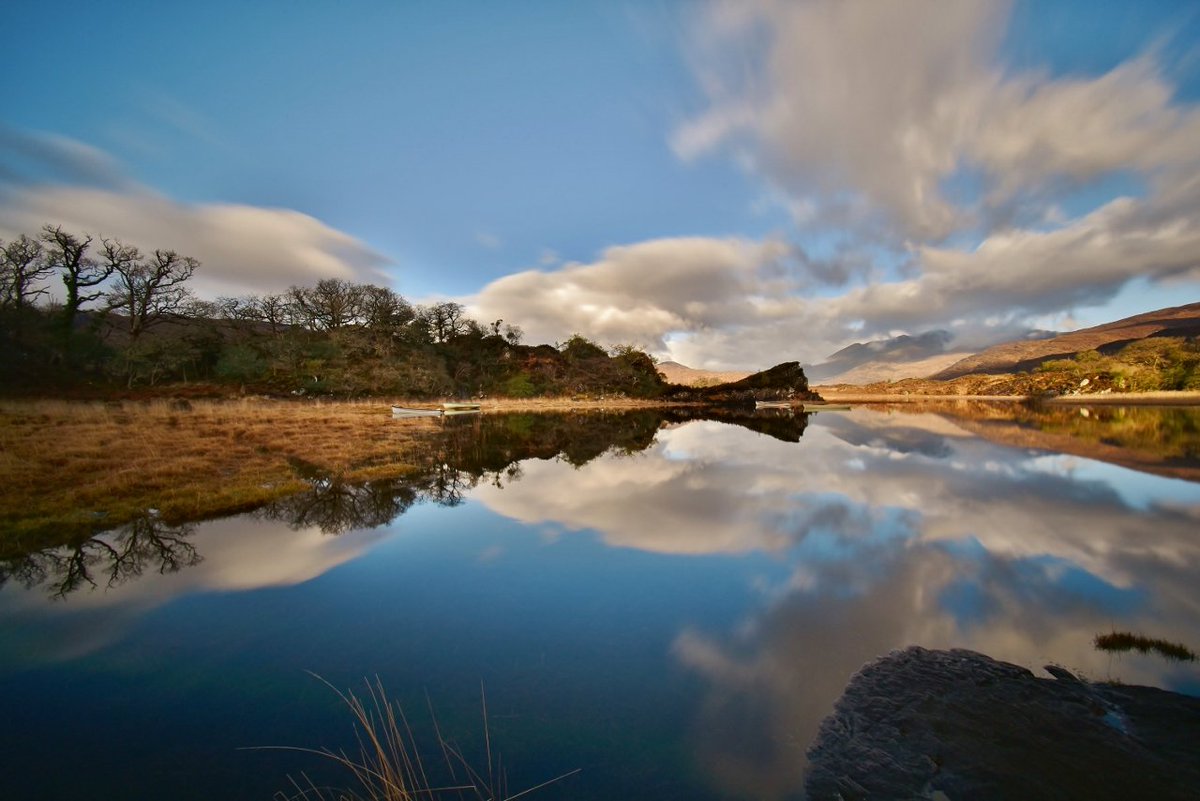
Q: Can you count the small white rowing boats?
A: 4